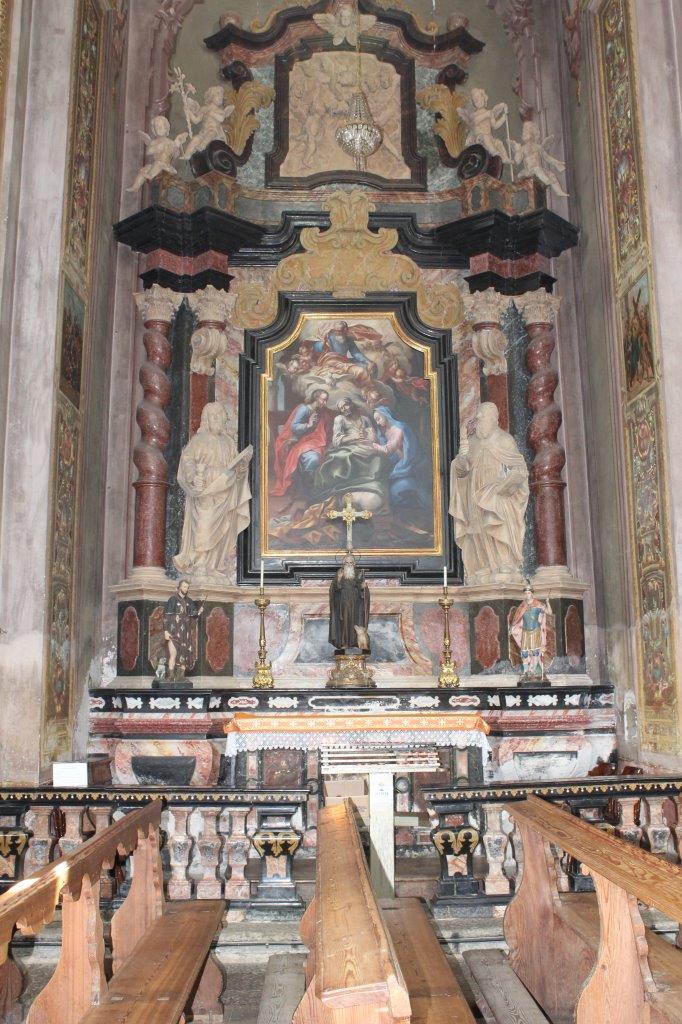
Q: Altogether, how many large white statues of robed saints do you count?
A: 2